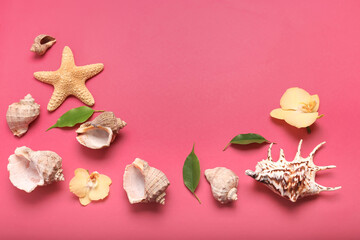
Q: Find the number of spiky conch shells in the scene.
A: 1